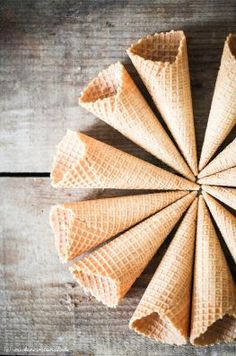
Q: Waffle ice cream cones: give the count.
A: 12